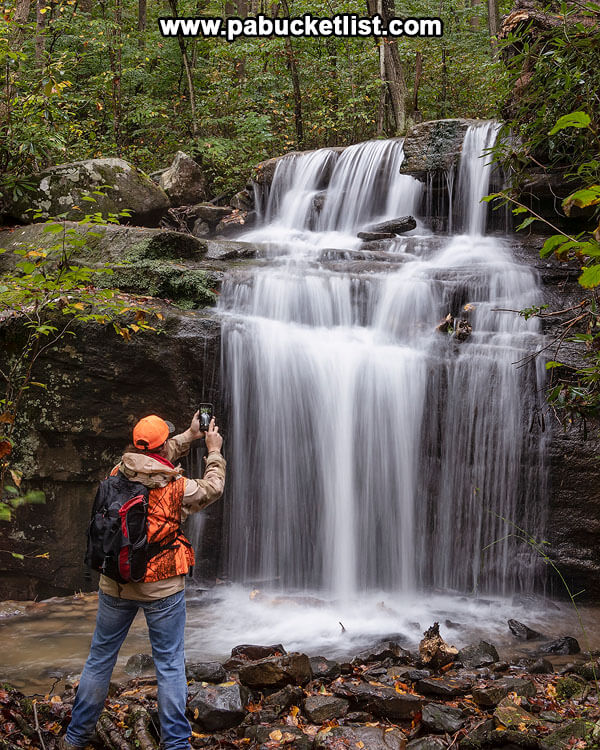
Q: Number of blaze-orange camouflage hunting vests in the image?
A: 1